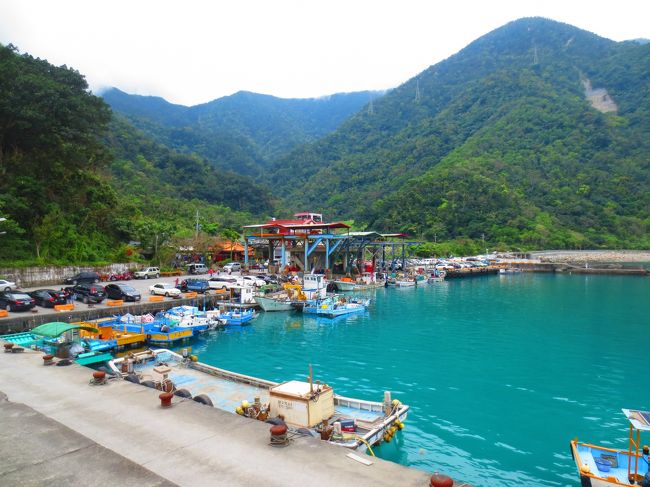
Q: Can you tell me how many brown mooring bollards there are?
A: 6